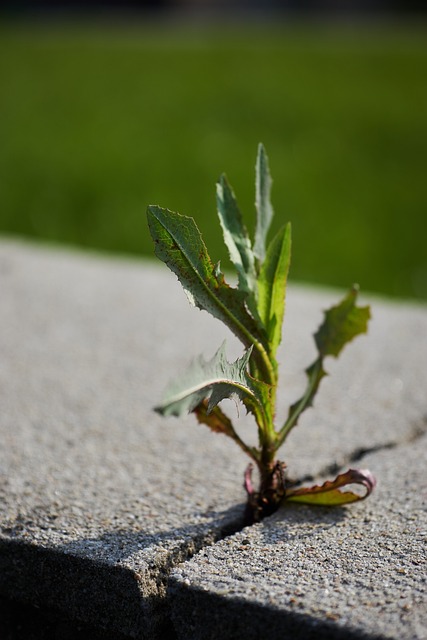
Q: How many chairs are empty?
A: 0